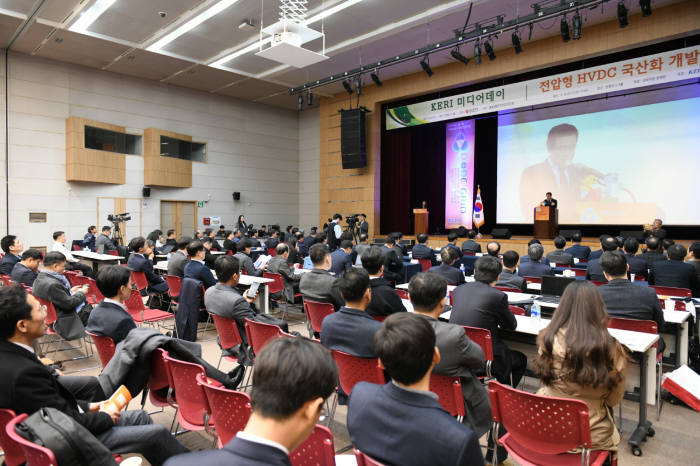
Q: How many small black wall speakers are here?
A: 2